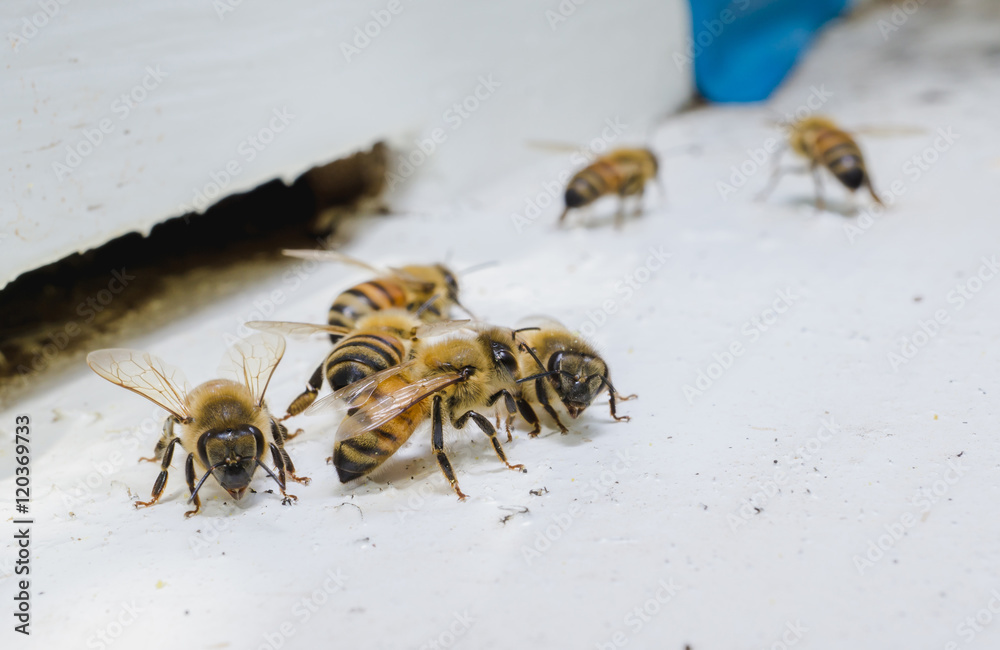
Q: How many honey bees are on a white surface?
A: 7